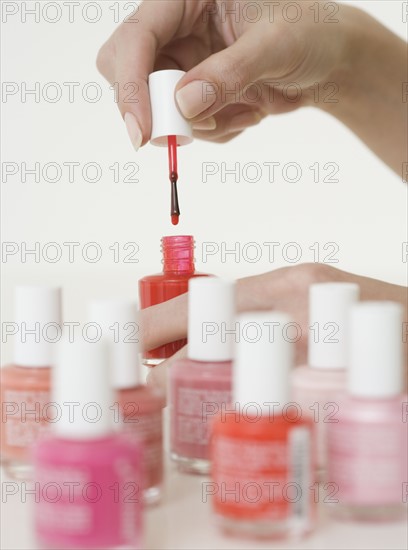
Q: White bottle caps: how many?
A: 8